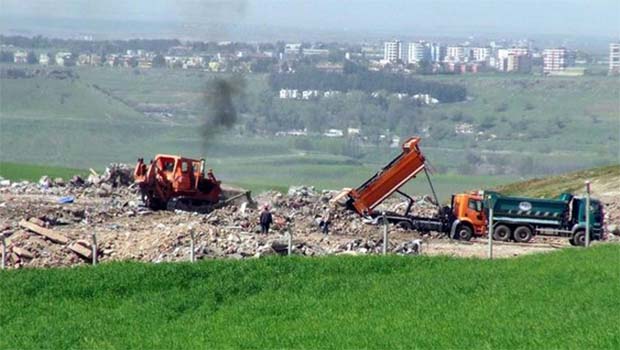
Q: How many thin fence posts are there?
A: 7